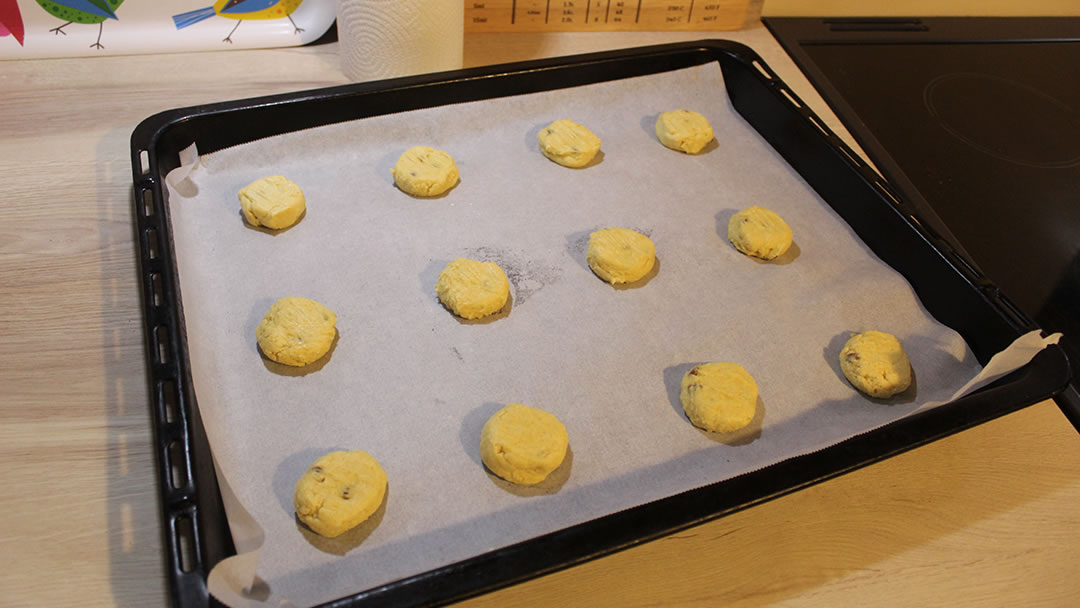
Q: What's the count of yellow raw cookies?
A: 12